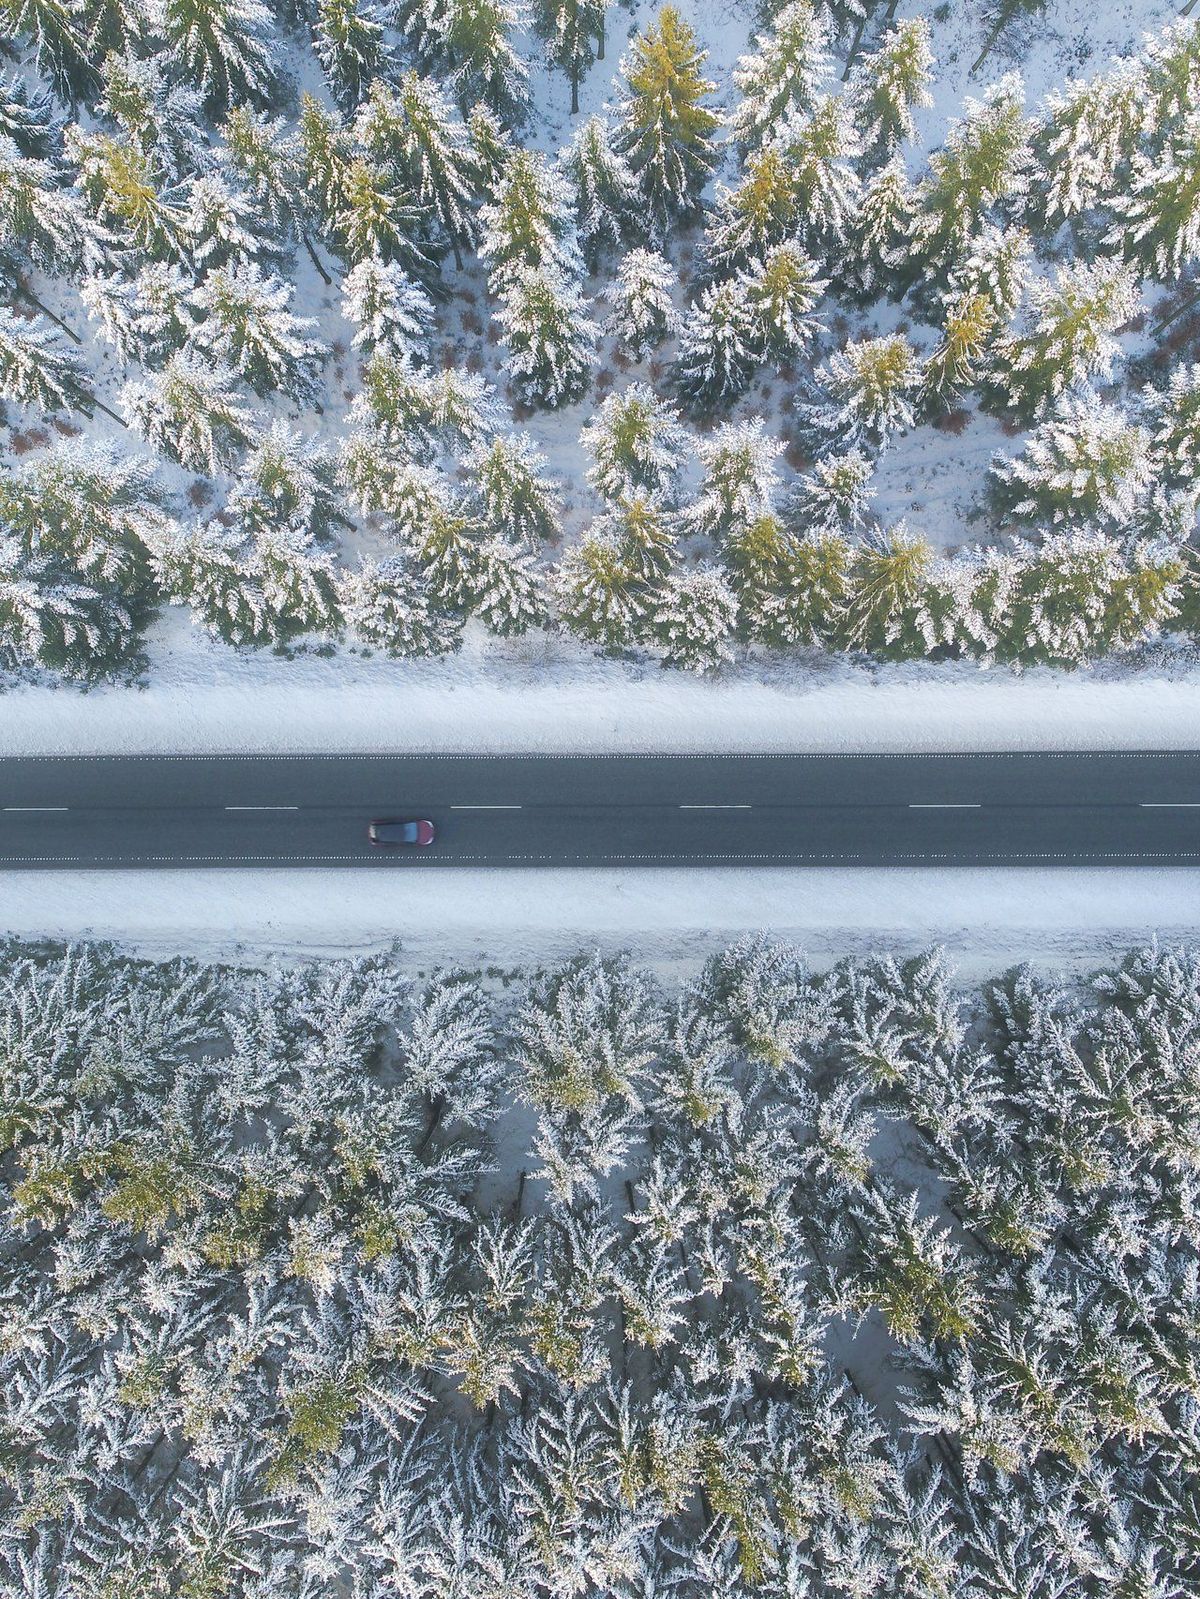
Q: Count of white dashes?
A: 6